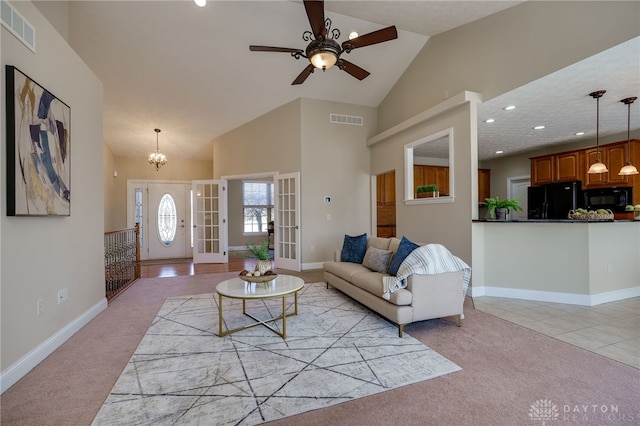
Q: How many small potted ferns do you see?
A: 2